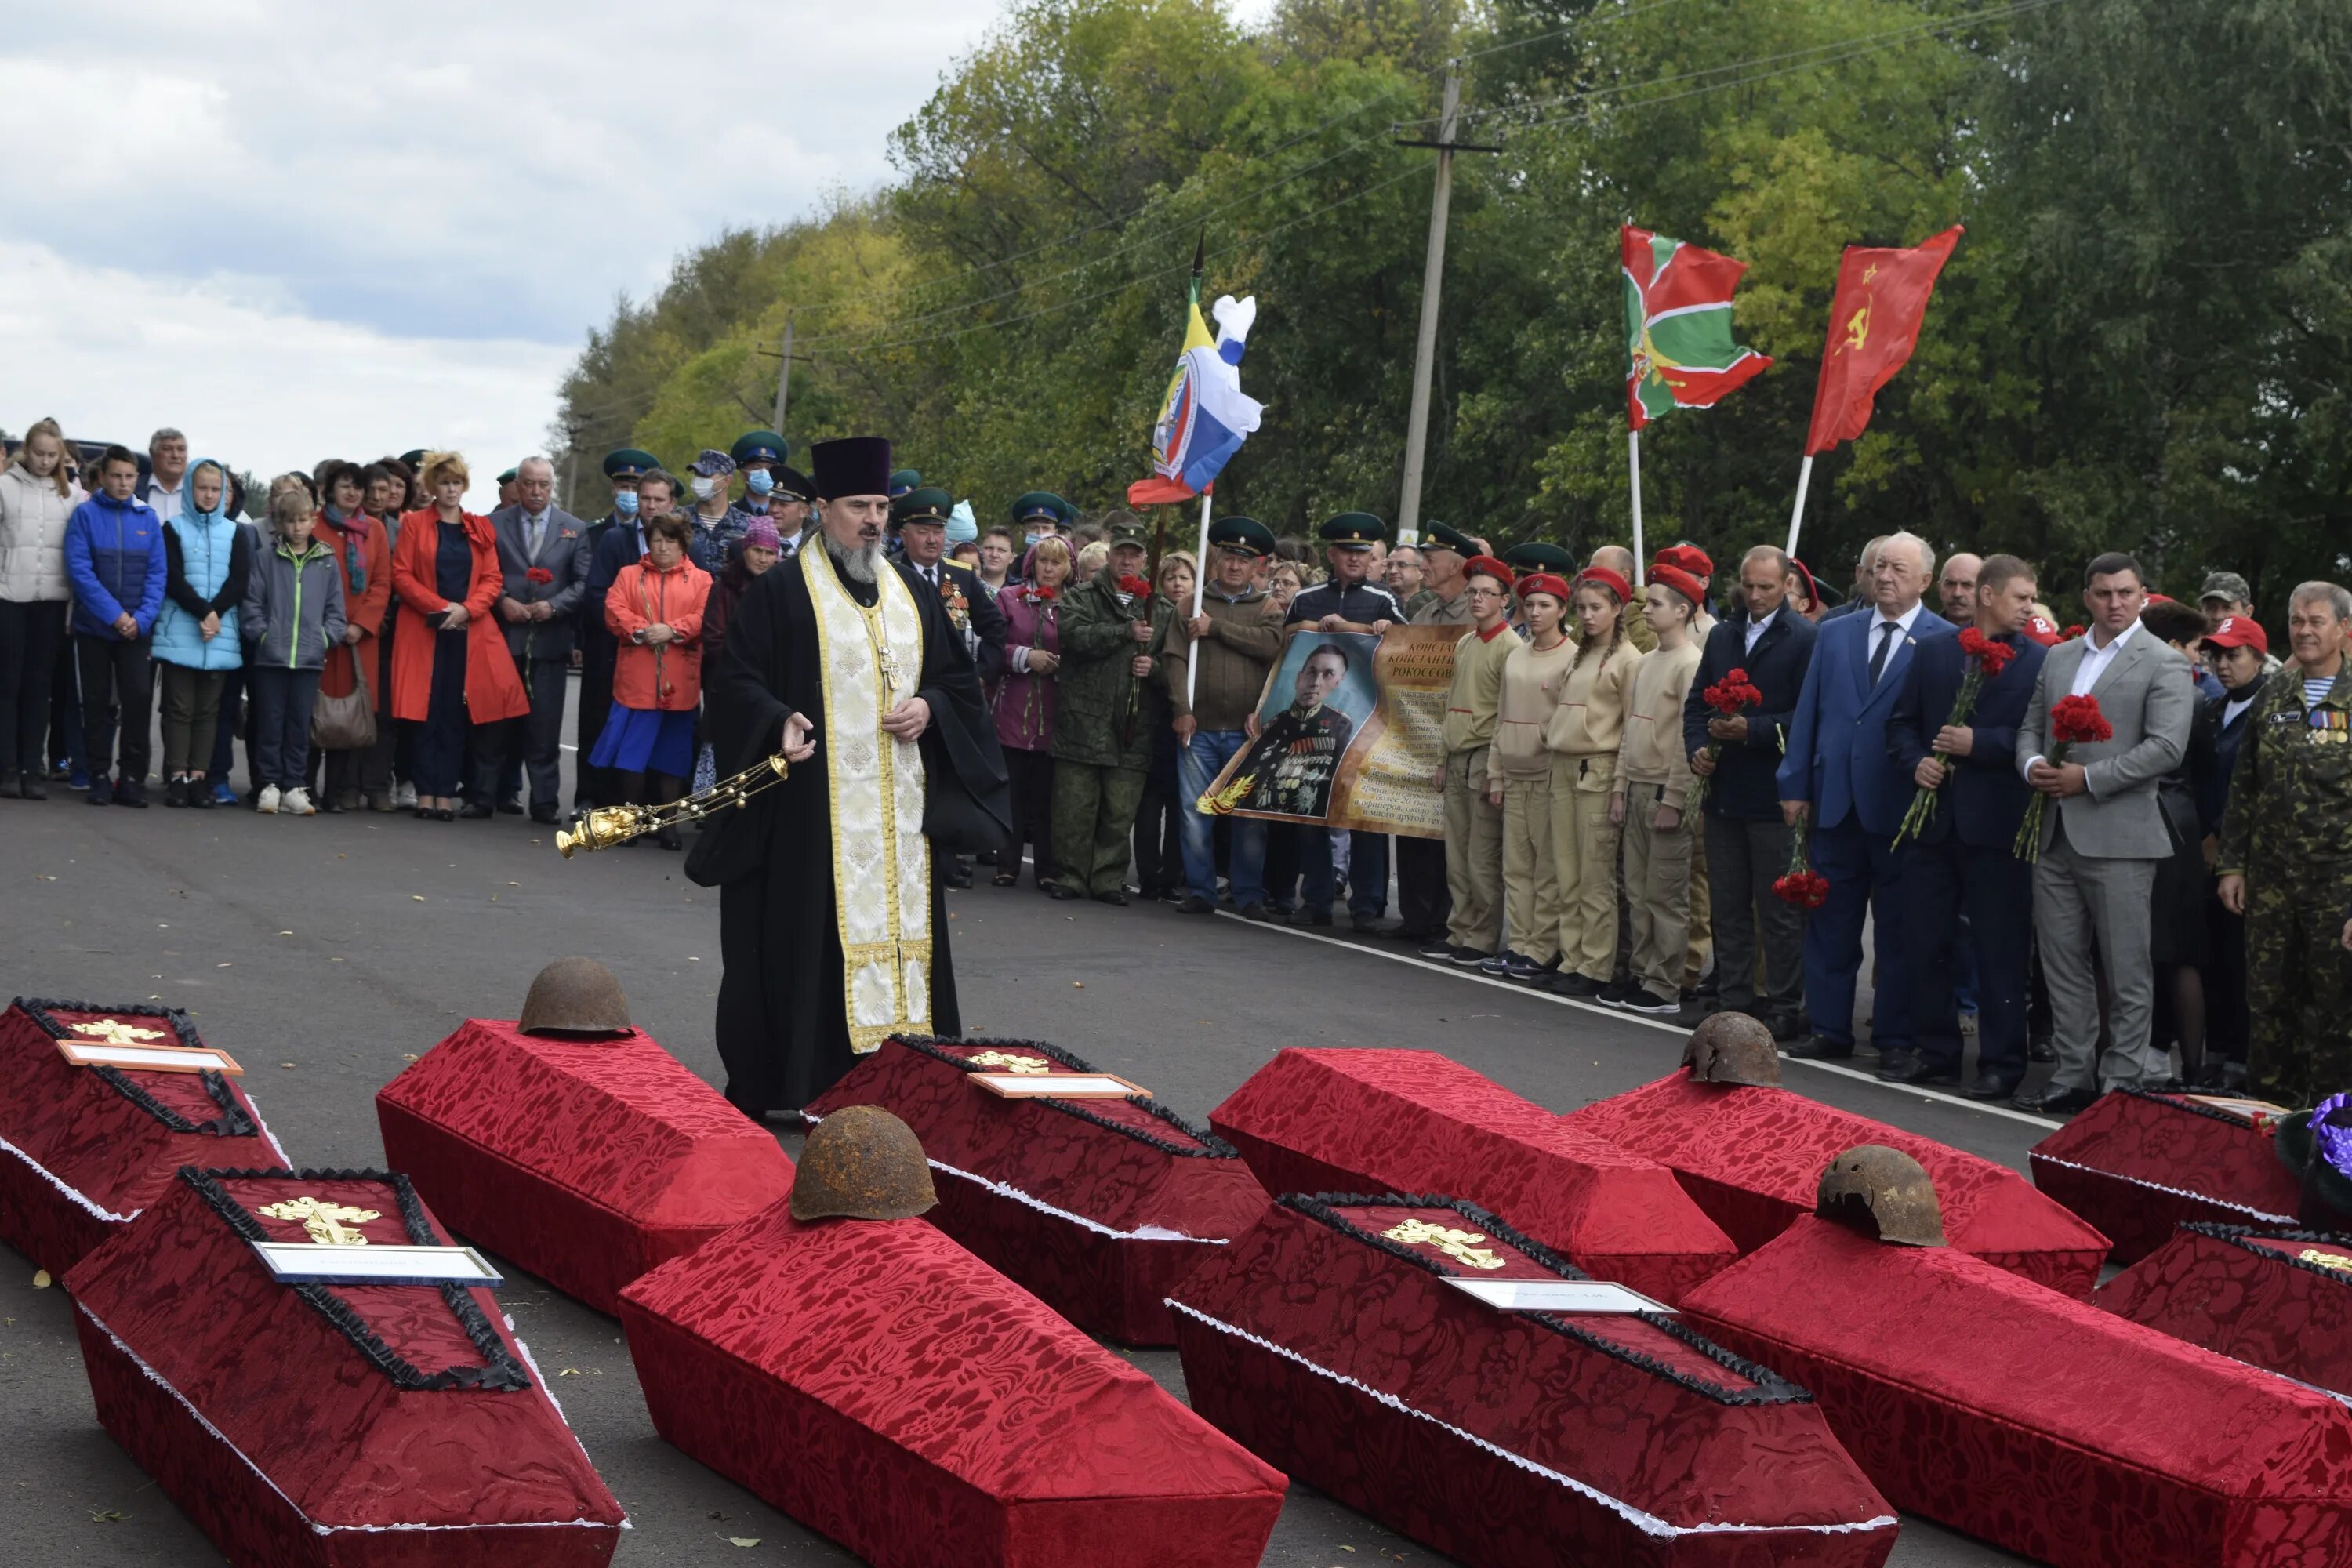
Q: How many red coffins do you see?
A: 11